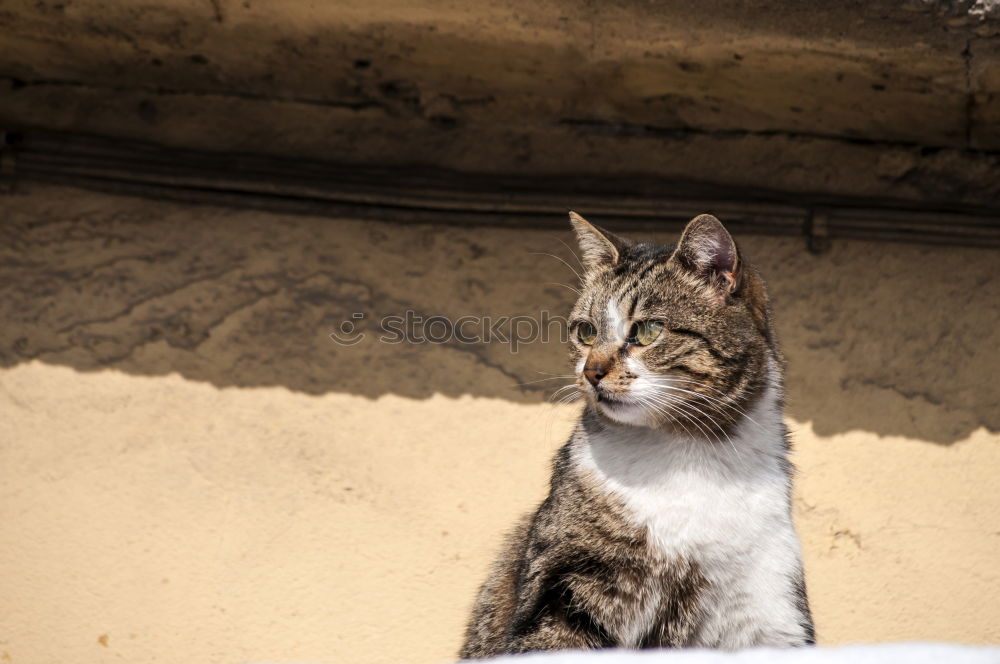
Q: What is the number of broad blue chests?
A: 0